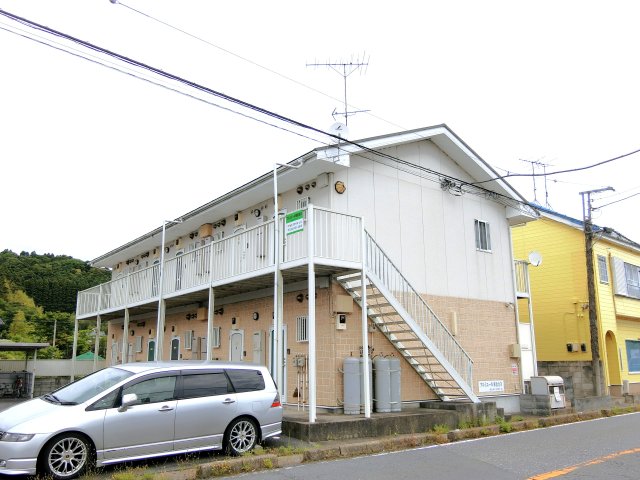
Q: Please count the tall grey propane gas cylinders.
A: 4